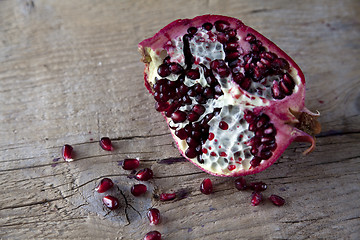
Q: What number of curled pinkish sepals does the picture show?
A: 2